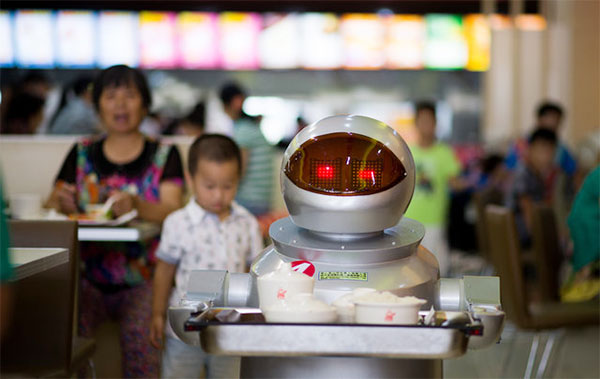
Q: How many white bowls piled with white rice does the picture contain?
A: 4